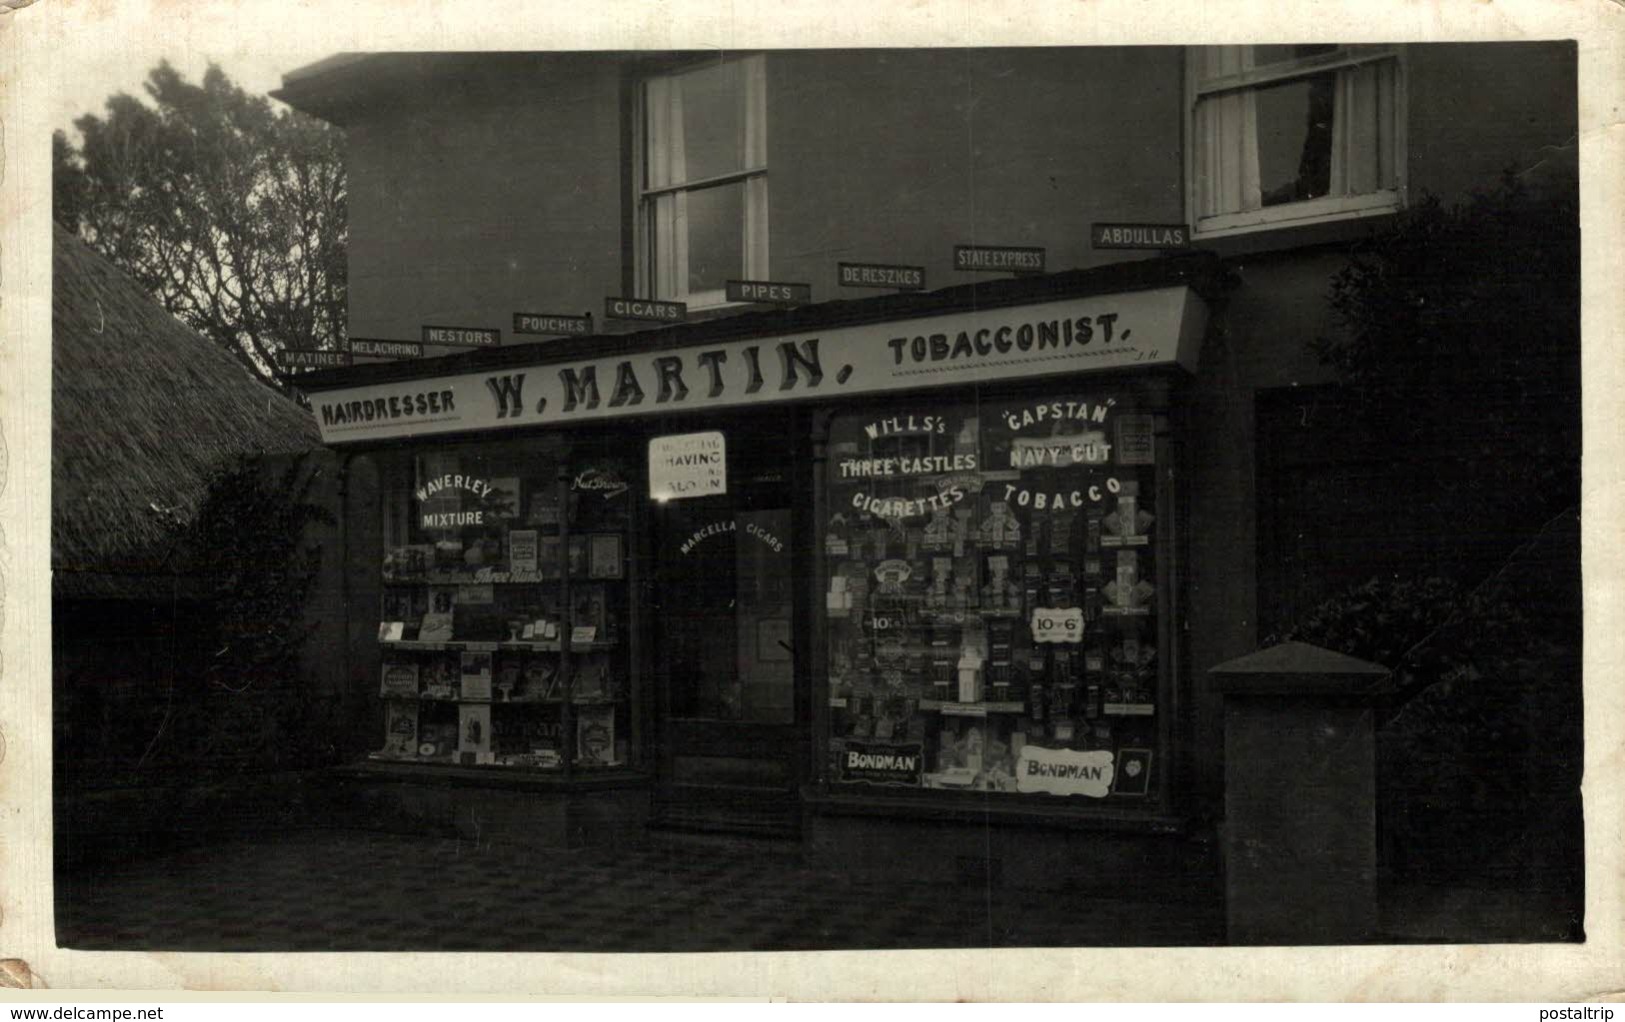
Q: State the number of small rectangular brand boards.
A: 9